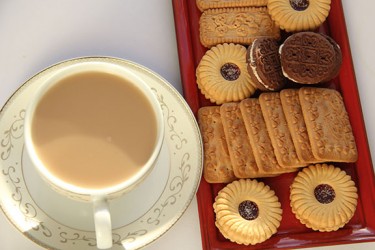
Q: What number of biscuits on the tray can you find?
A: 14